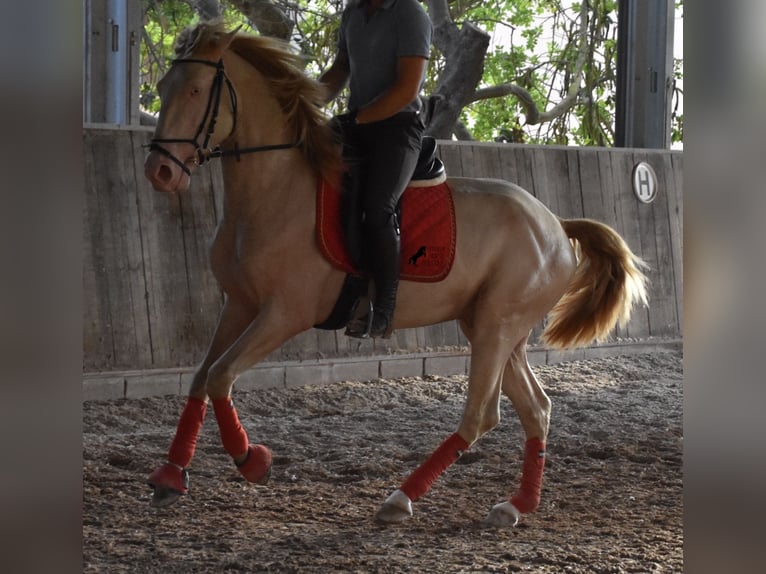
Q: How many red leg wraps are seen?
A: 4